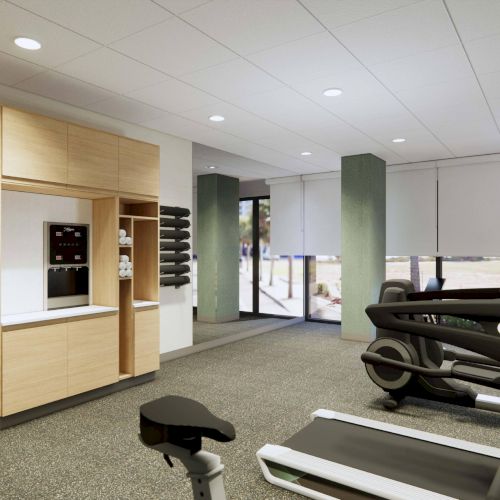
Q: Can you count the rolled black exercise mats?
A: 7